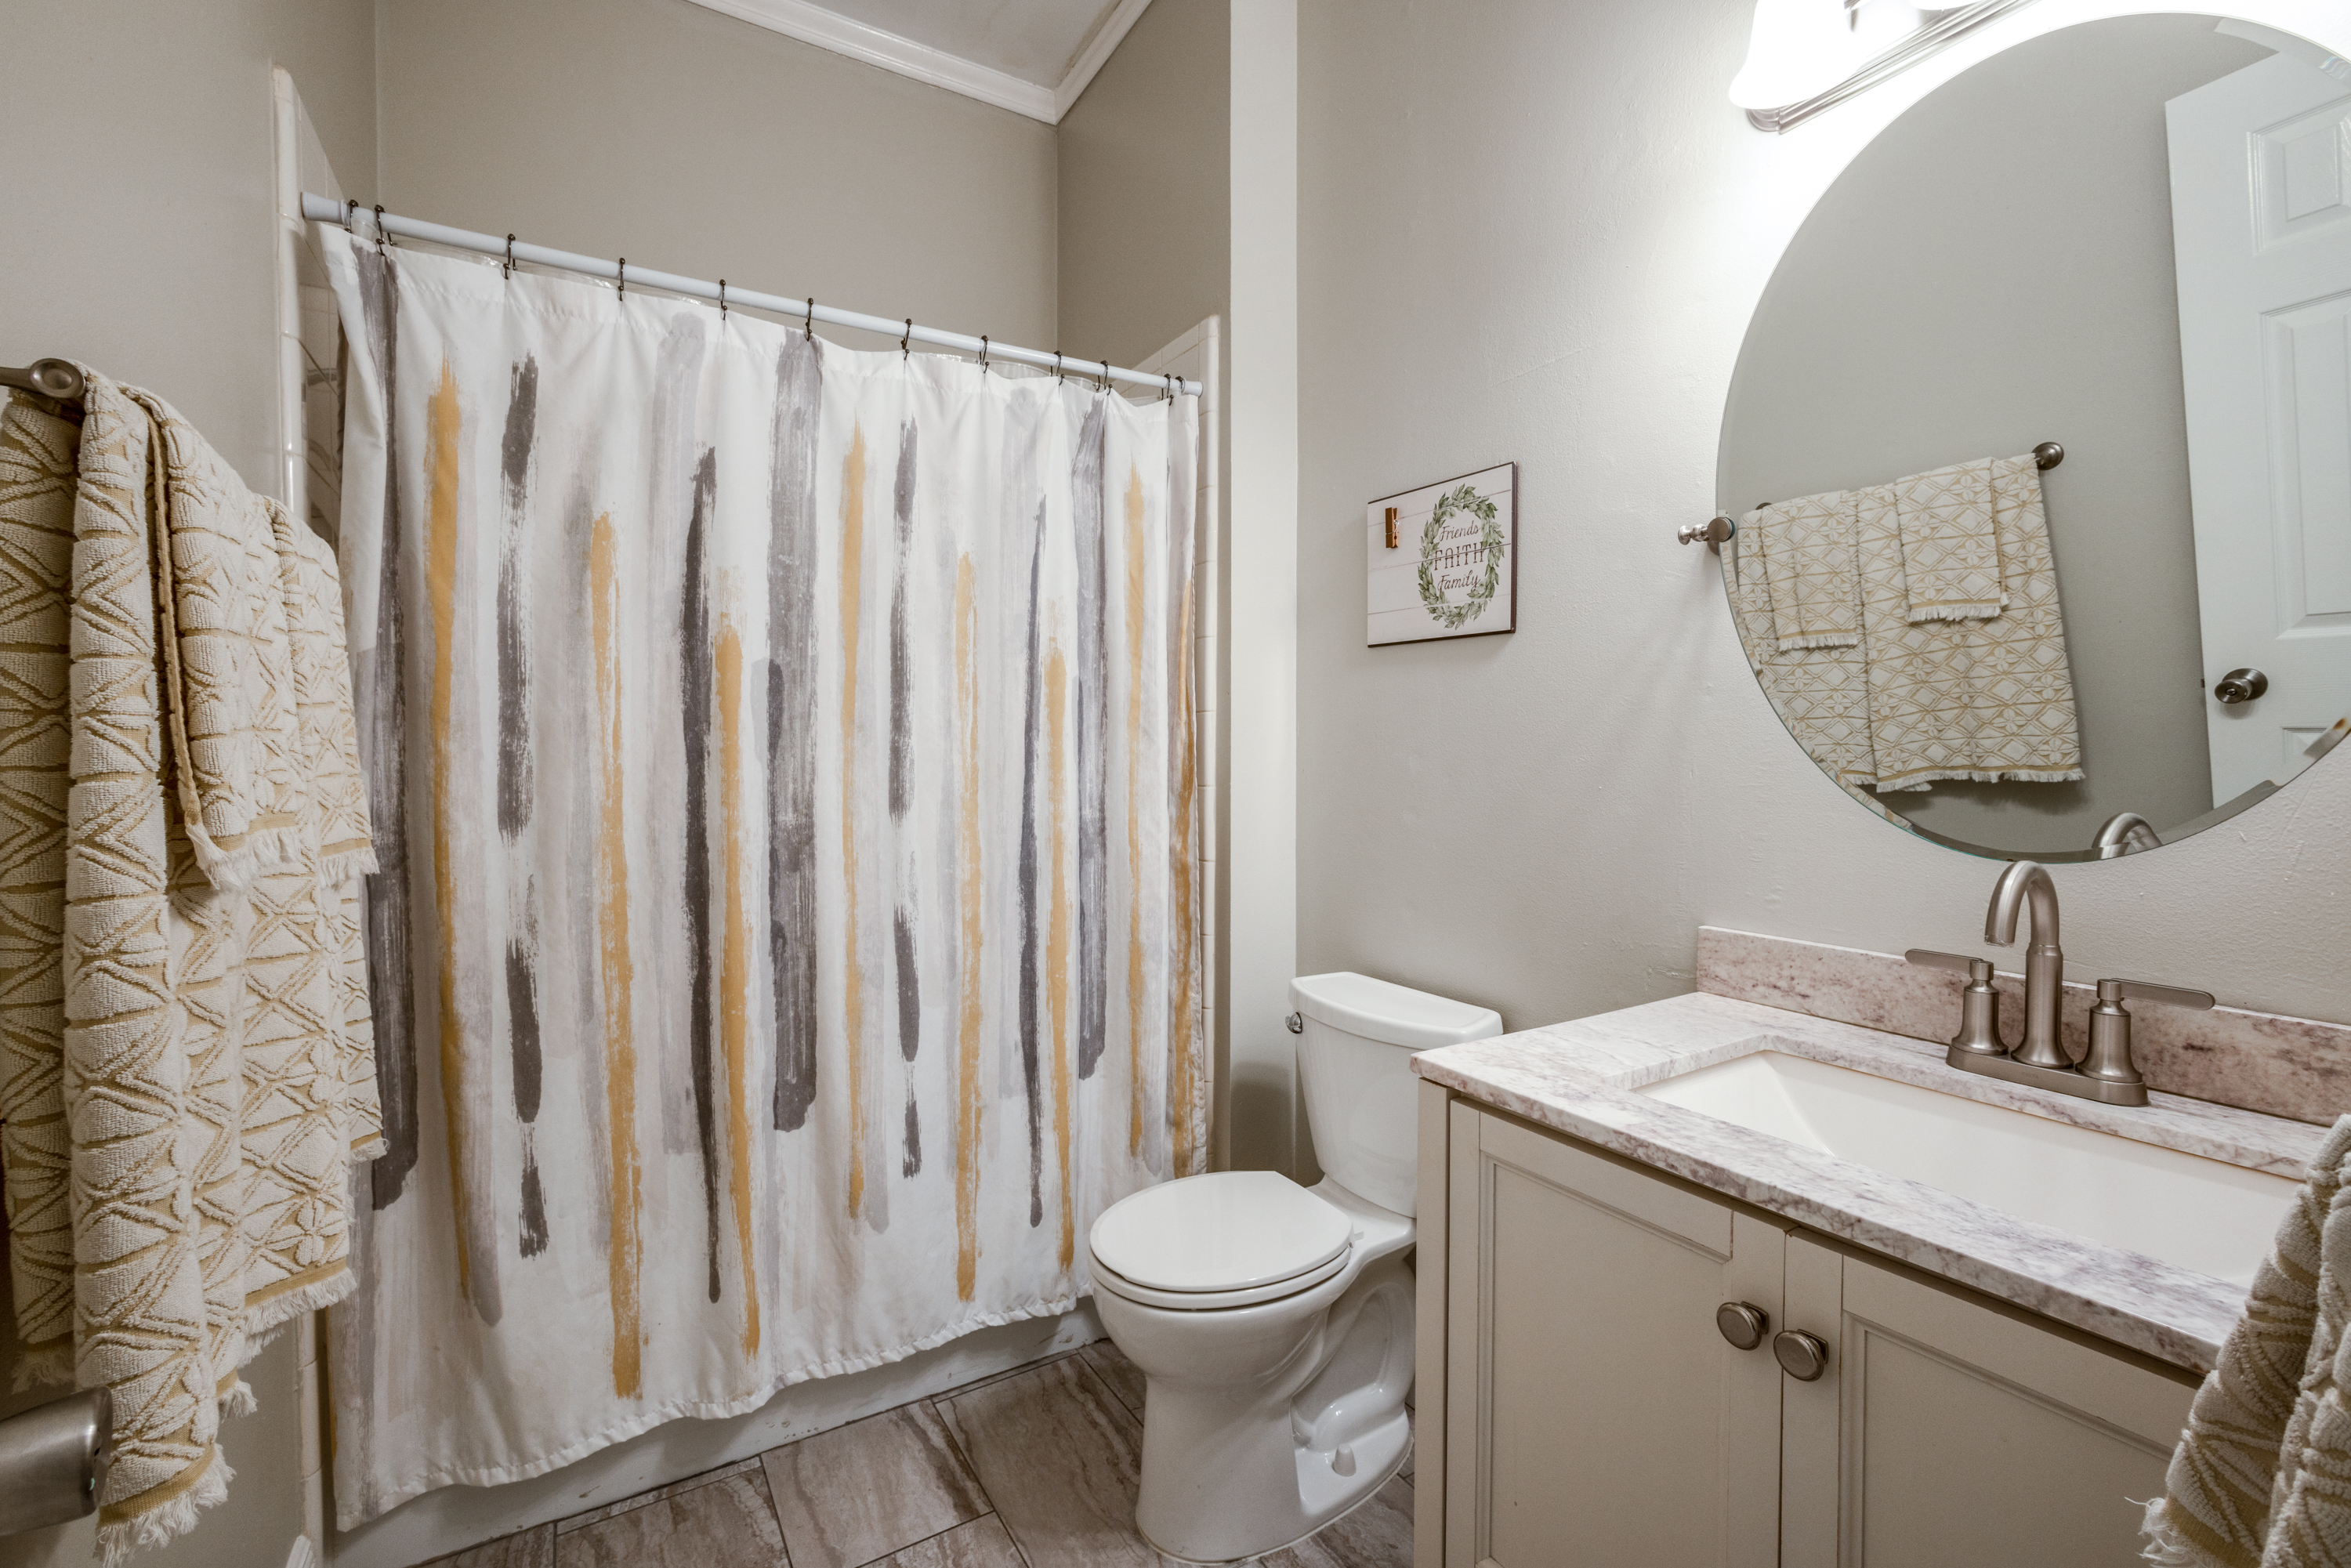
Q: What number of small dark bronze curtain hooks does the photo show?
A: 12